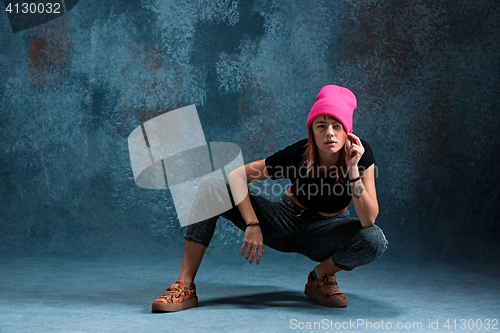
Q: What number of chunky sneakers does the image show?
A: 2